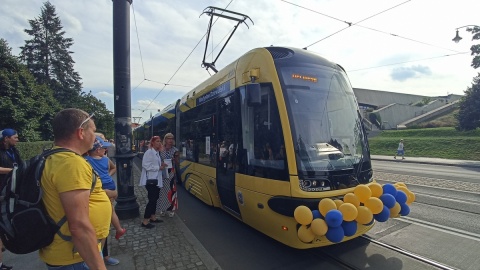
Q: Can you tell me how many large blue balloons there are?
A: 9